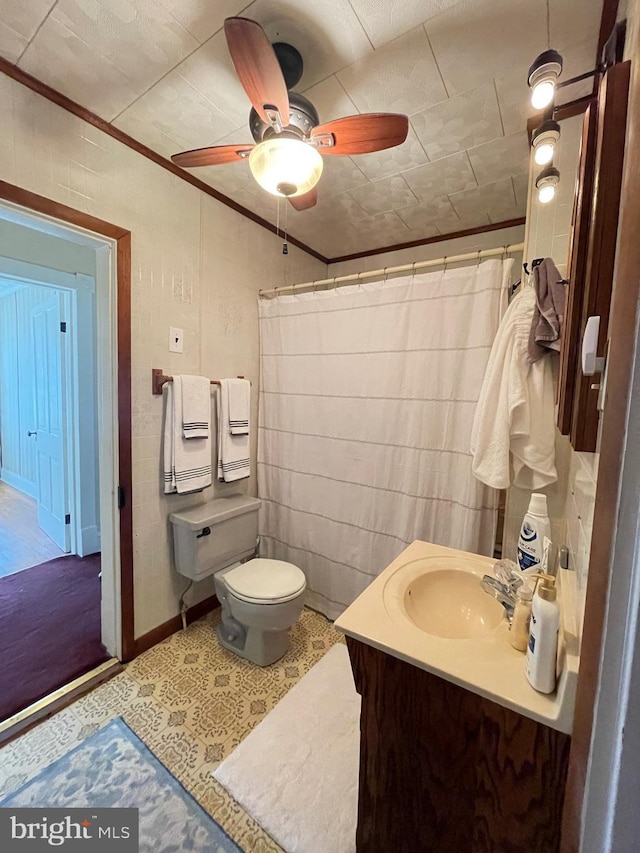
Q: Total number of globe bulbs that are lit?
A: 3